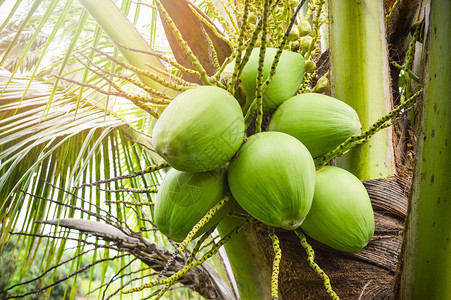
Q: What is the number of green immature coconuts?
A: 6